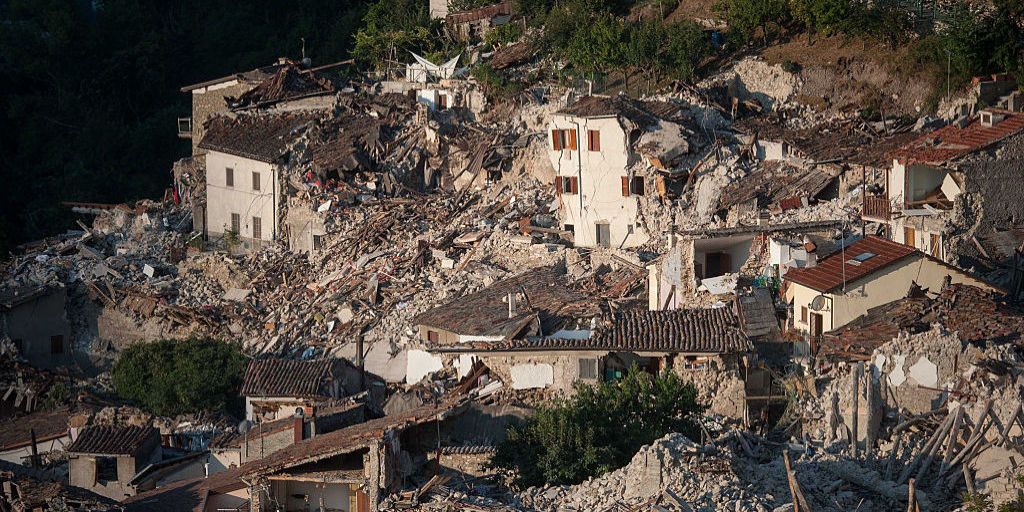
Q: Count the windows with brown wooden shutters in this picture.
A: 4